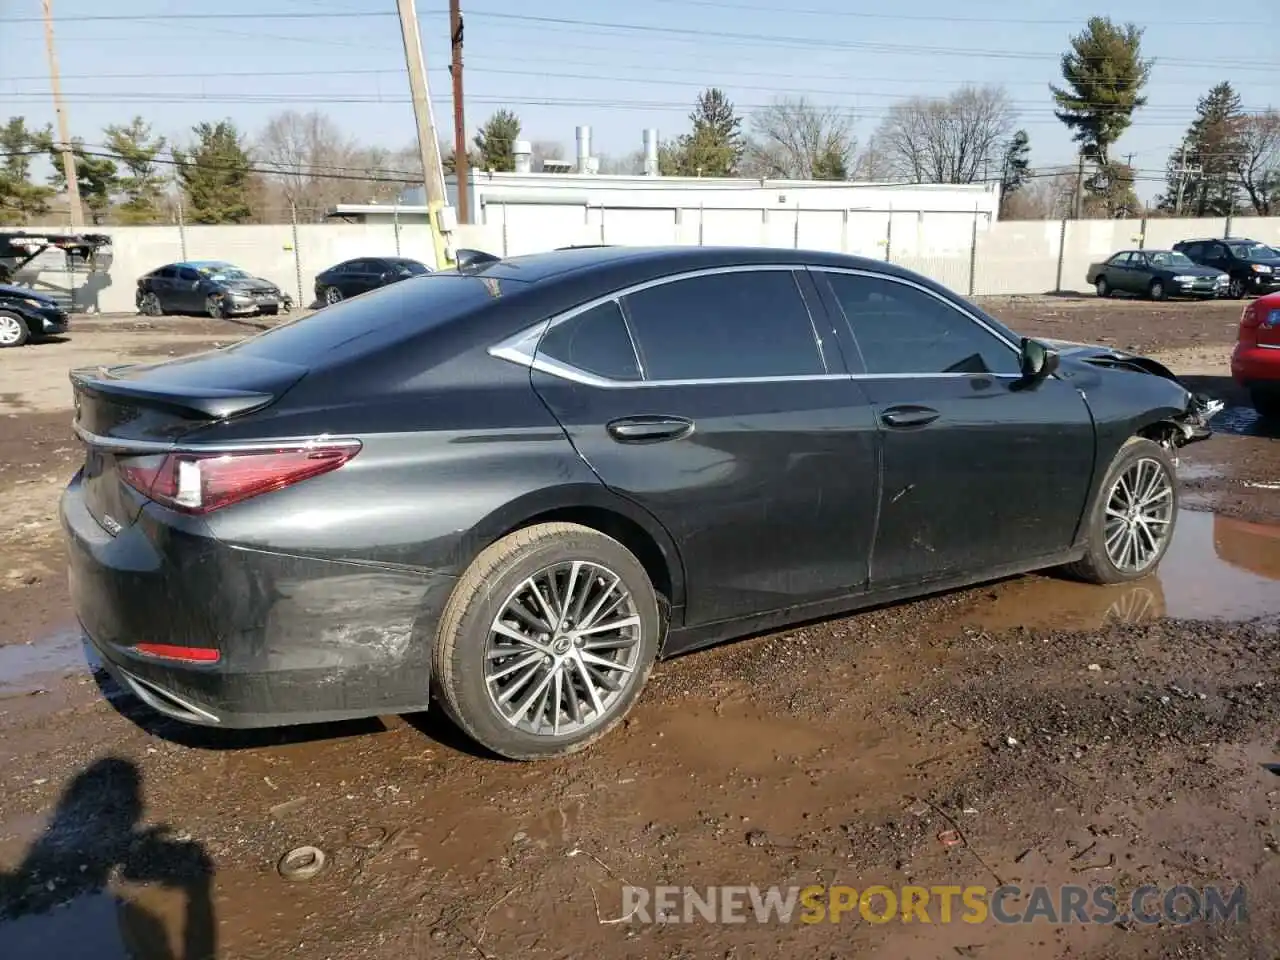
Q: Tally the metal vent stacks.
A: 3